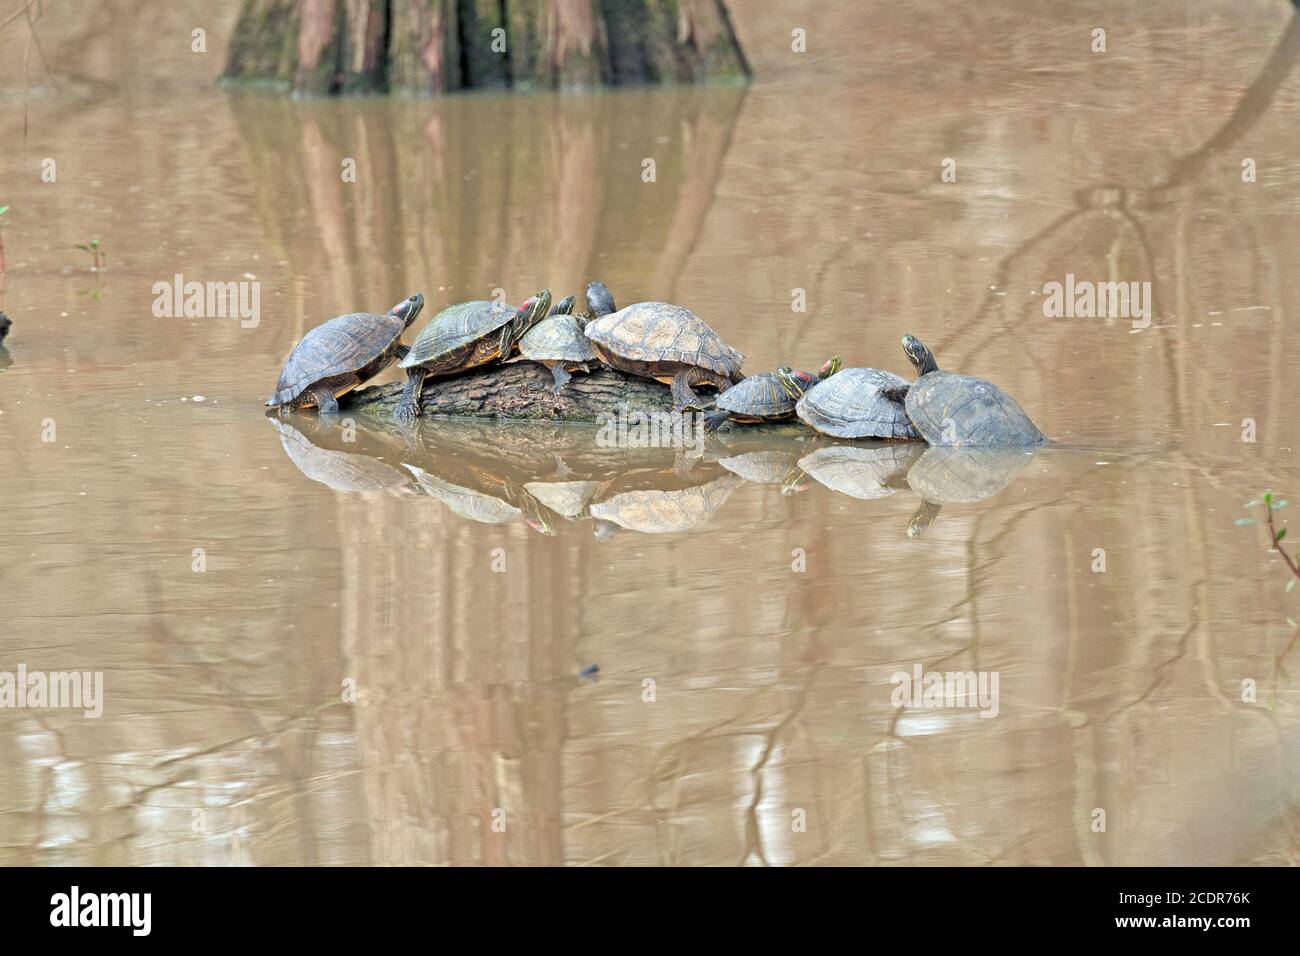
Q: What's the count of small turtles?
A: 2